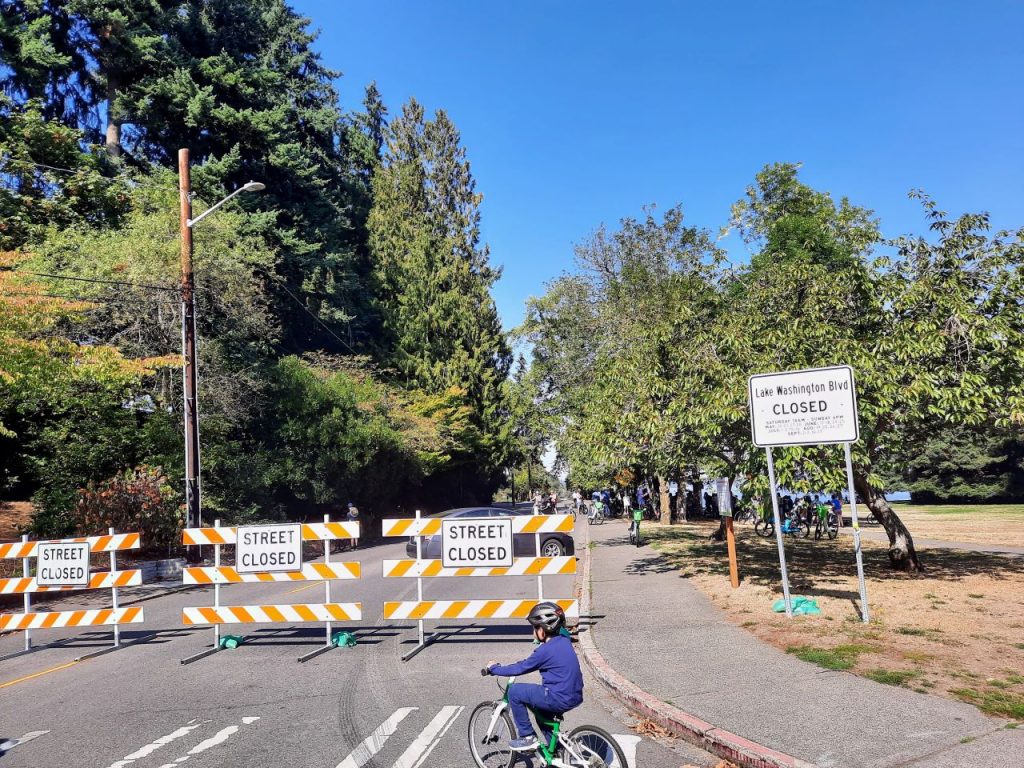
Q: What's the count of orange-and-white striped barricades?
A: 3